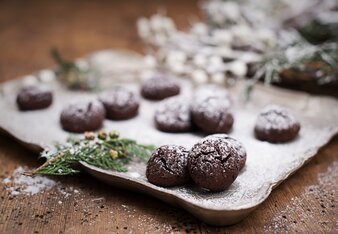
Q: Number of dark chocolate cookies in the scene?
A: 10